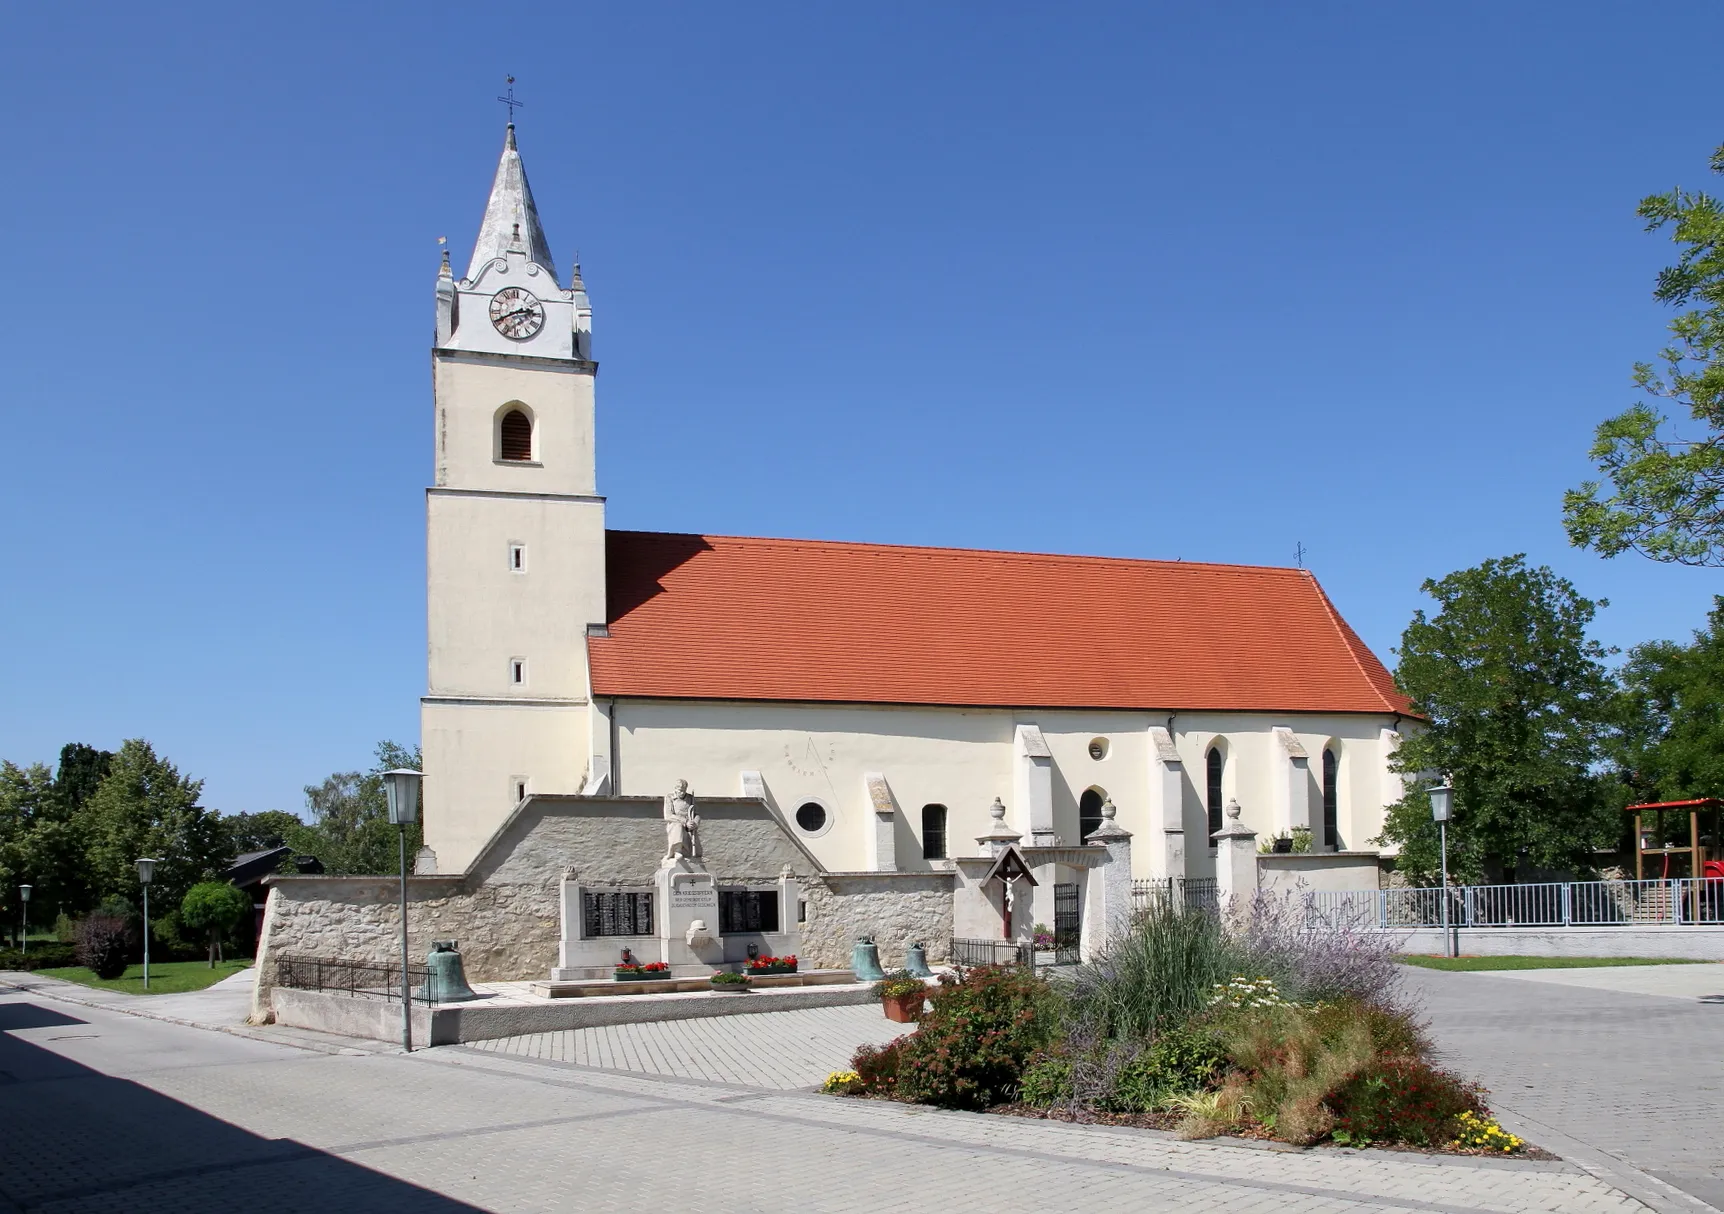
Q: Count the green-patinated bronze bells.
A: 3